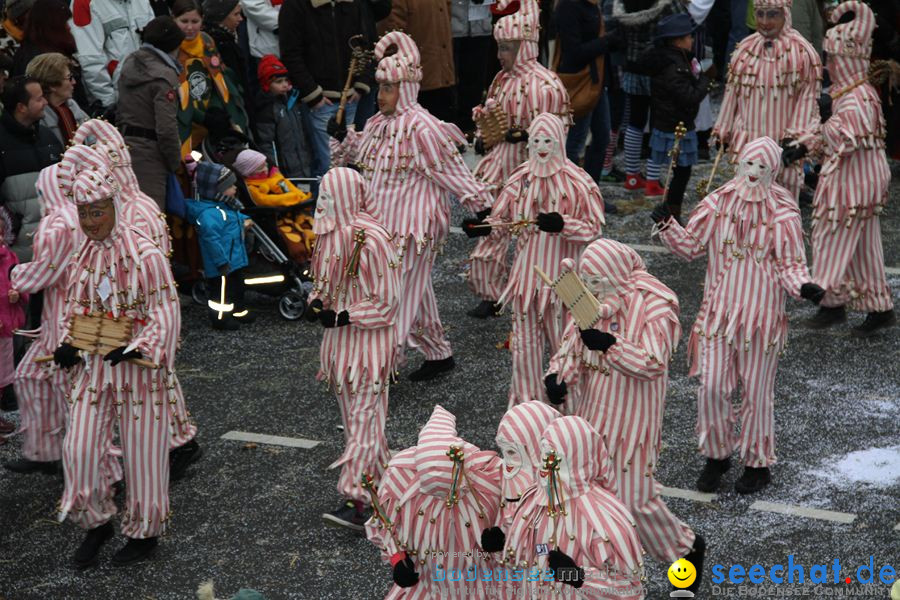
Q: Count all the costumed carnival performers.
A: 14